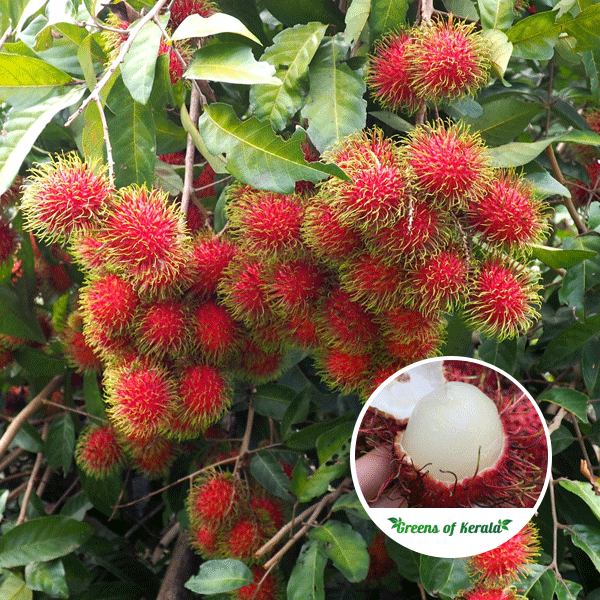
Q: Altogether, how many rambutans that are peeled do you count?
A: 1